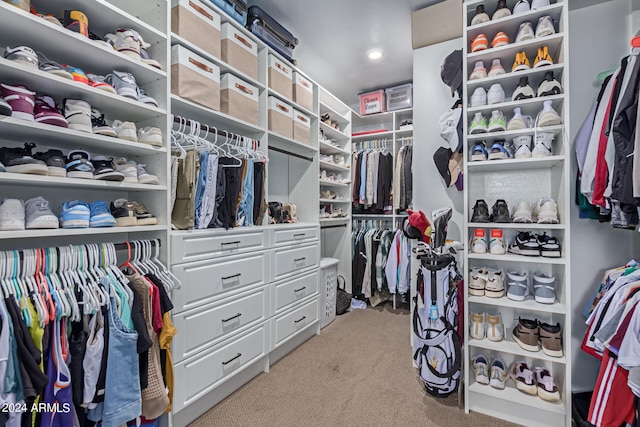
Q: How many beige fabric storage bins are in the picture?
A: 8